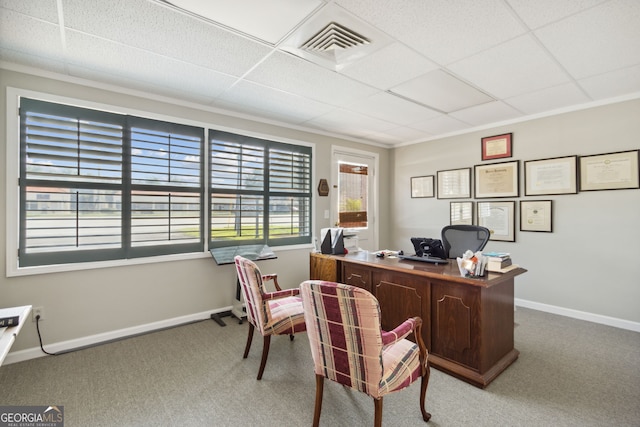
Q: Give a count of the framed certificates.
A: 9